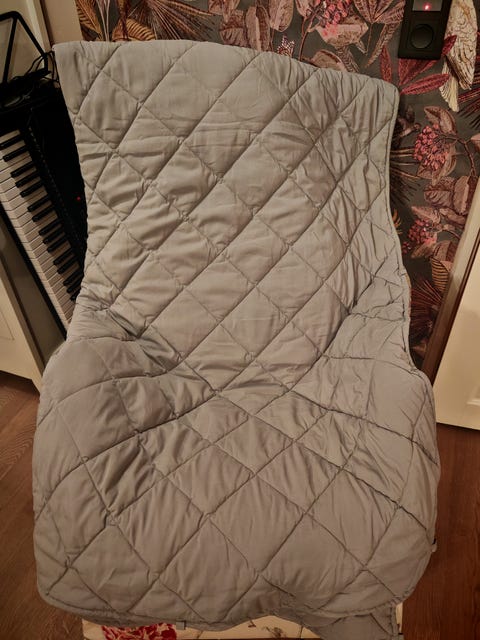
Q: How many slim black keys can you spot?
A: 15